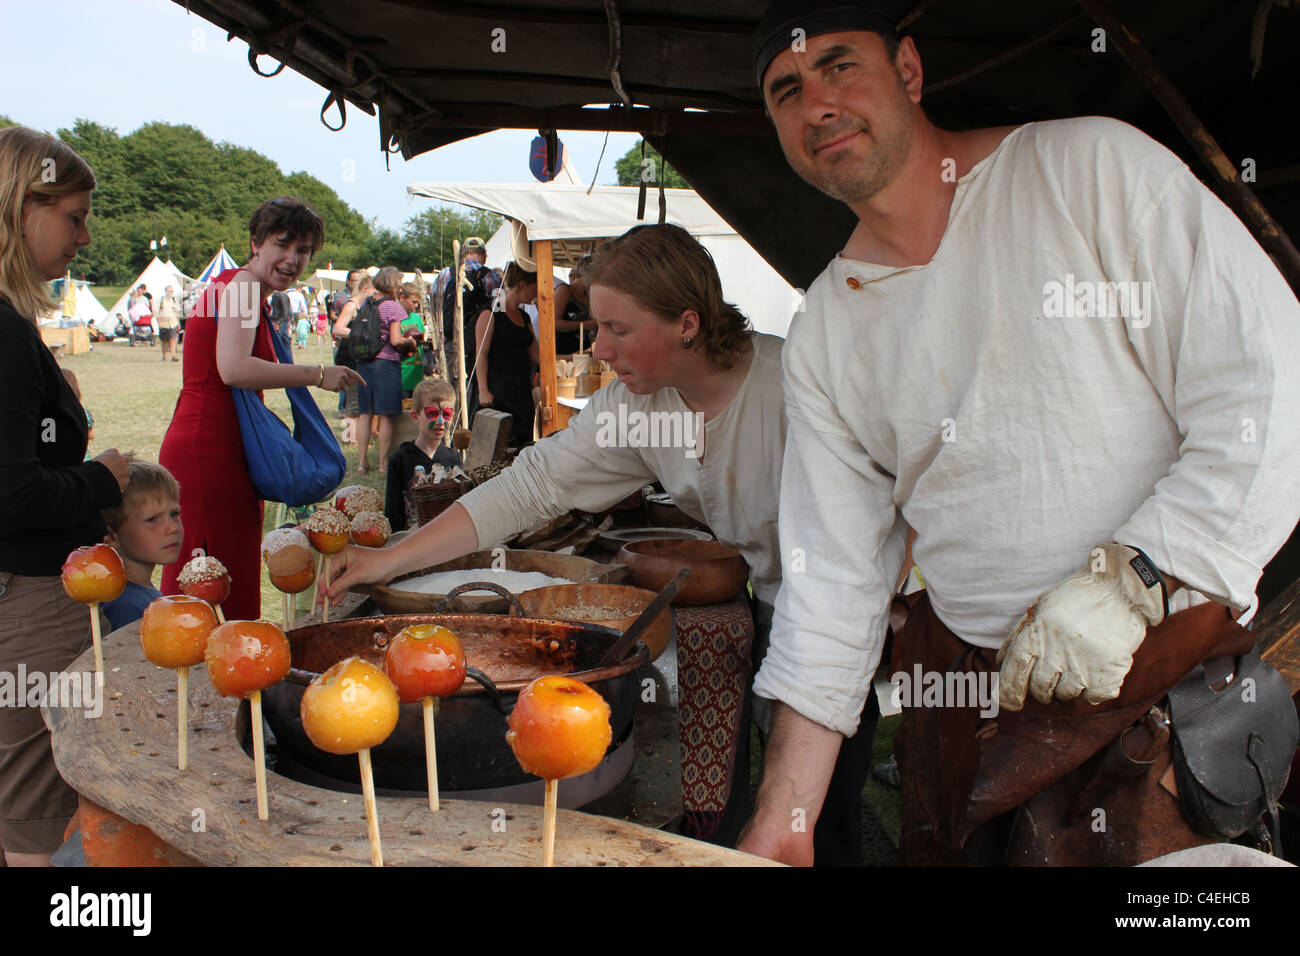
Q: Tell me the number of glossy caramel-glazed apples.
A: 6